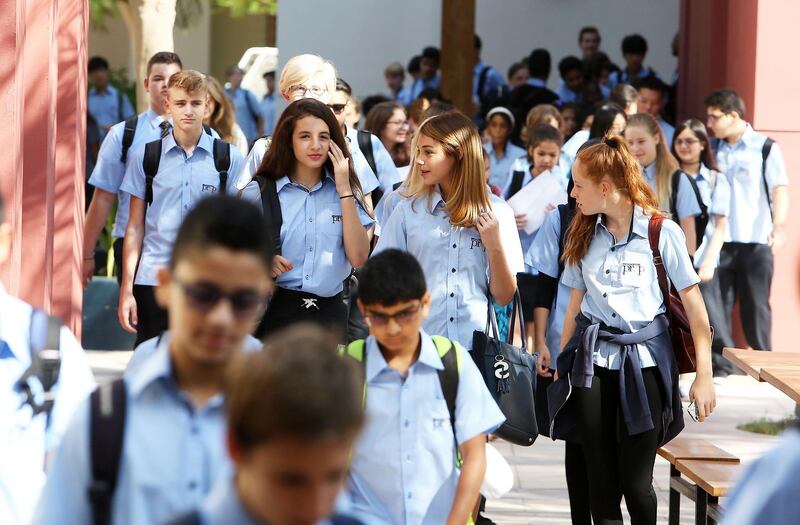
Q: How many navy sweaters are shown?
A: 1